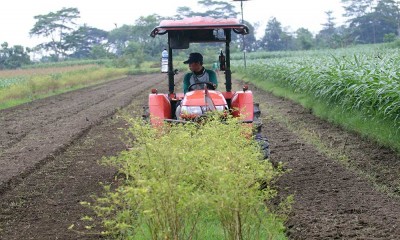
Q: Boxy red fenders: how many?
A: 2